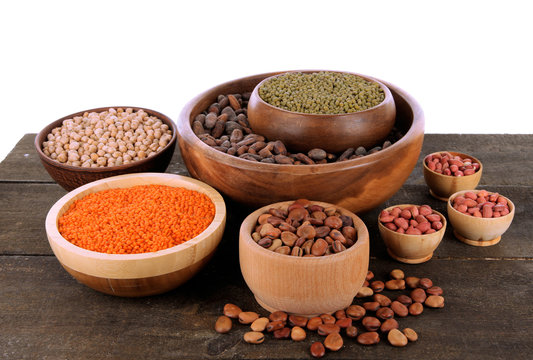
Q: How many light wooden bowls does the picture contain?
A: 5